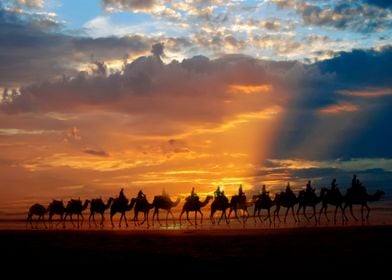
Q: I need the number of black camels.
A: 15